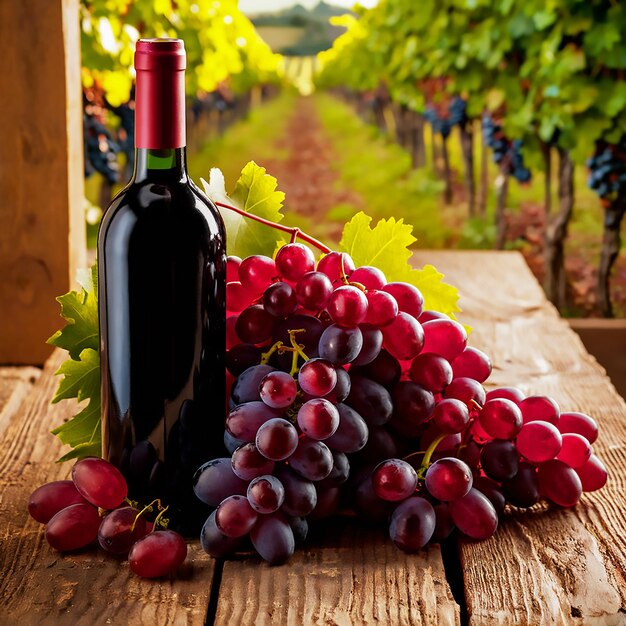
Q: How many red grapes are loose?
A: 5